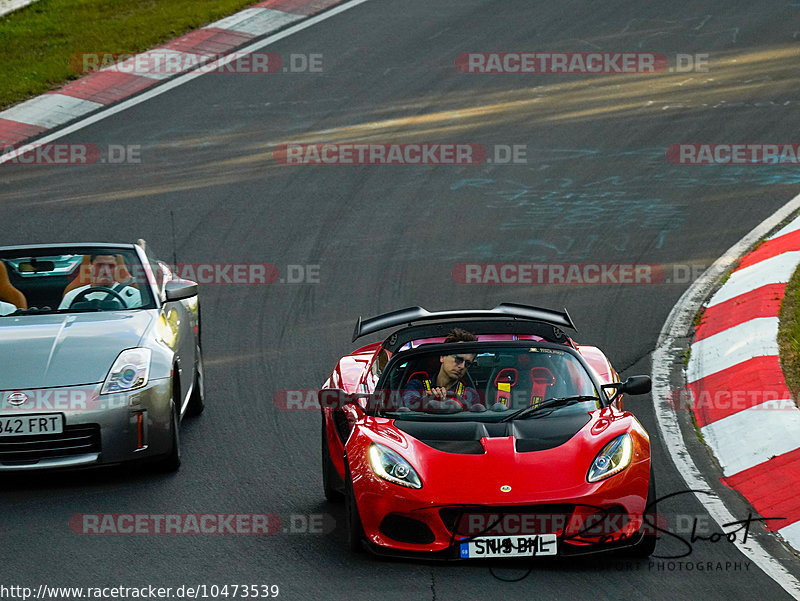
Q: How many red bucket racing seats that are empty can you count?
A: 1